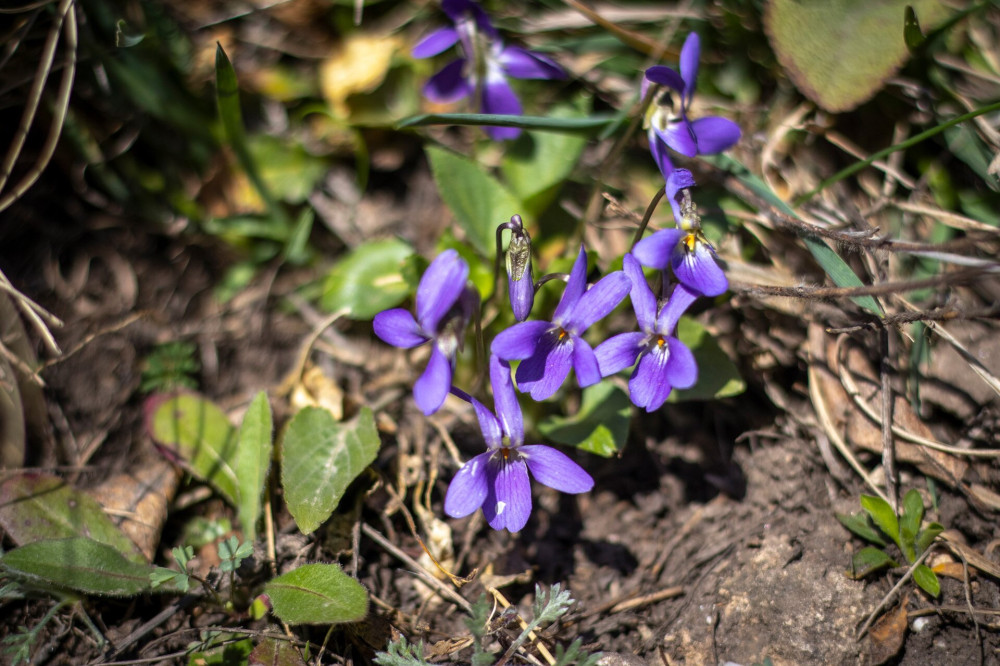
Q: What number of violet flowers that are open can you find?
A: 7